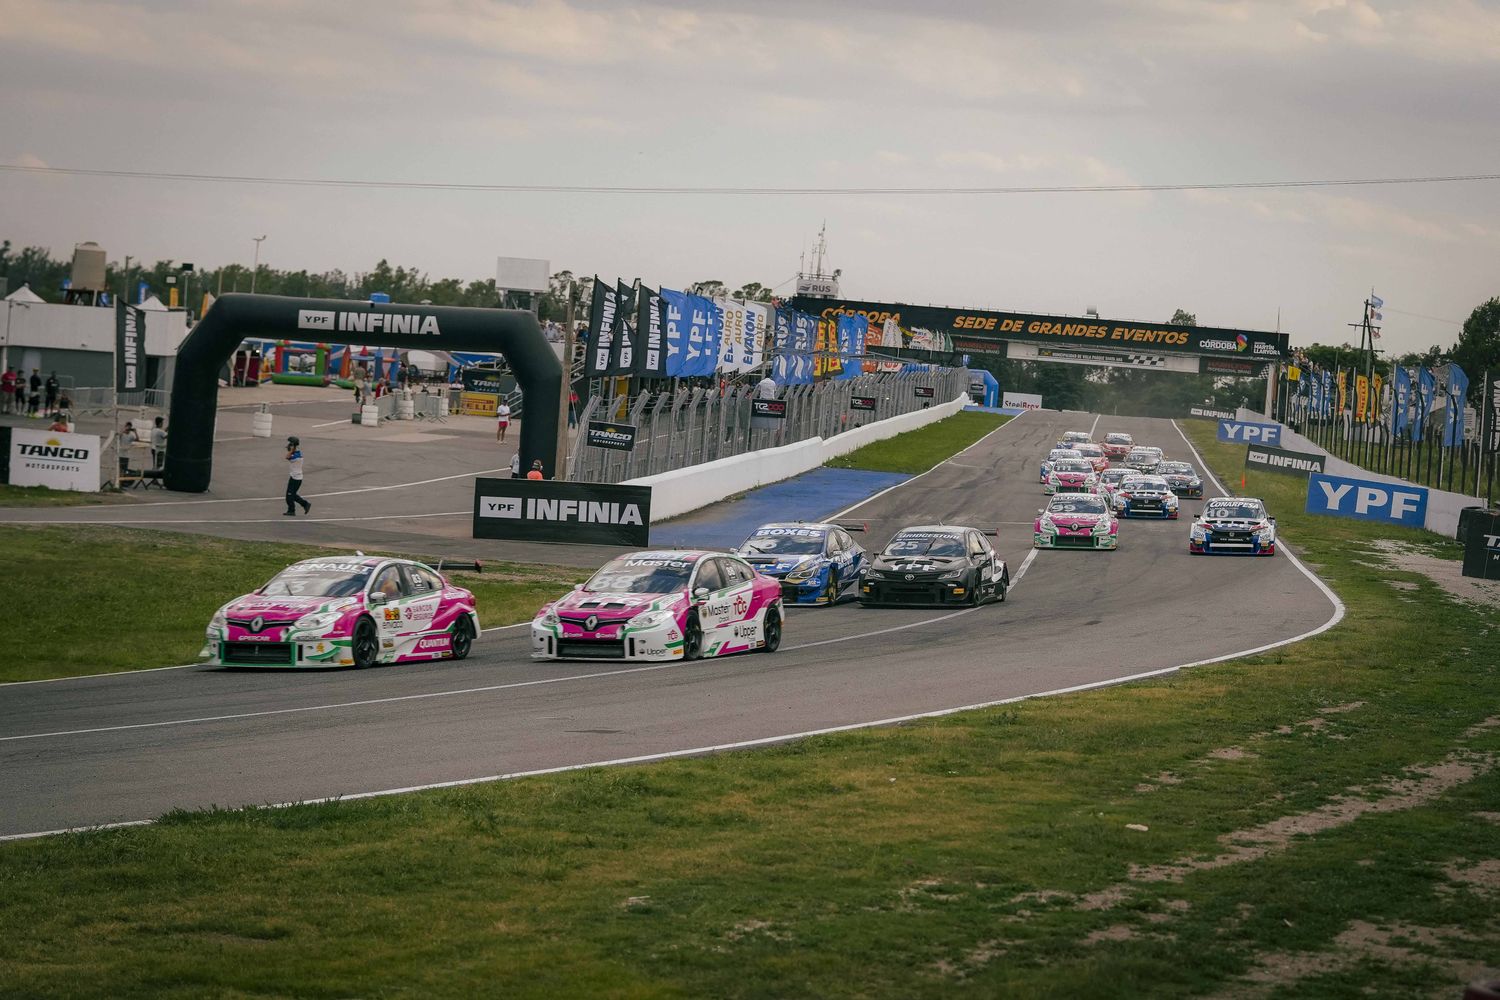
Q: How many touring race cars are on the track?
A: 15